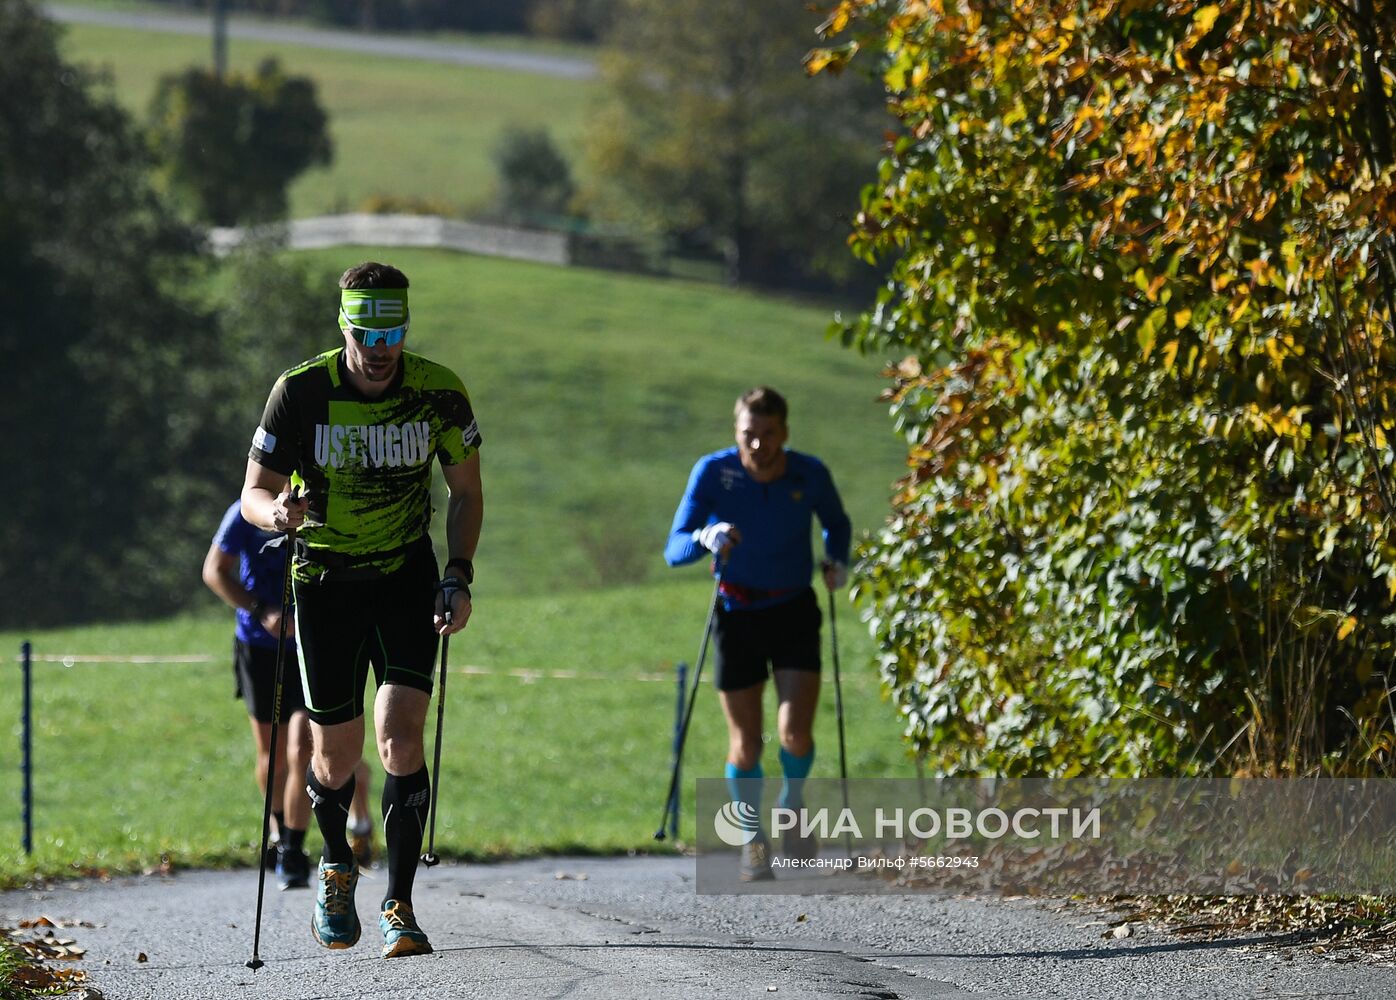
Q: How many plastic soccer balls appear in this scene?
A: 0